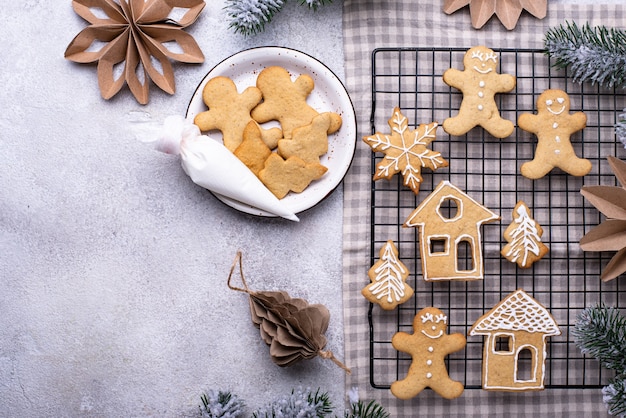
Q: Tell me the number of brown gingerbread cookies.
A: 13